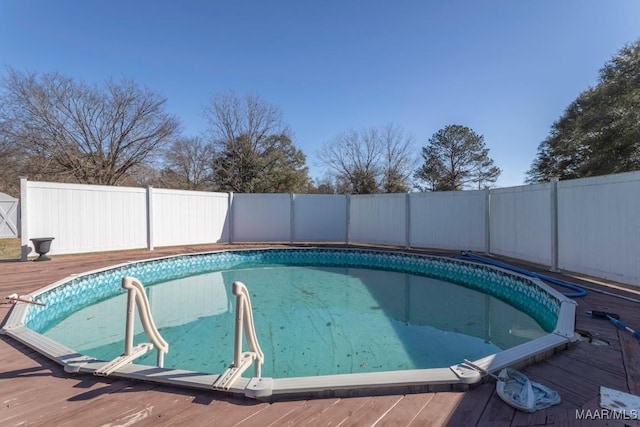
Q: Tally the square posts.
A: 8